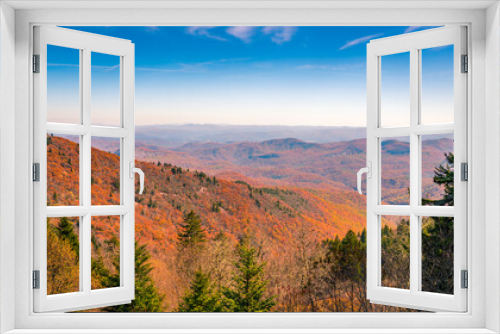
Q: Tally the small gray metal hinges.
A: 6